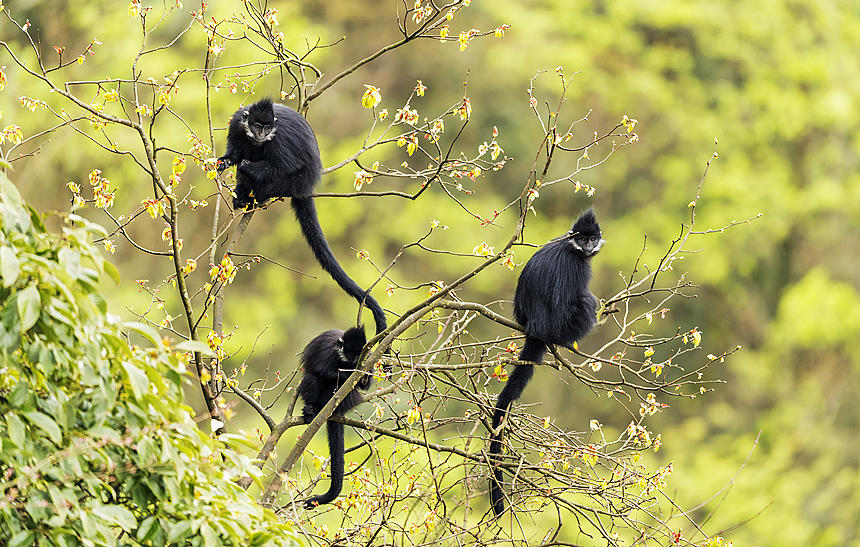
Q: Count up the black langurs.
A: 3